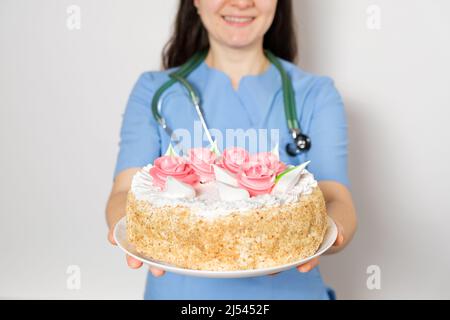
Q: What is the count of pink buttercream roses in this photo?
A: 5